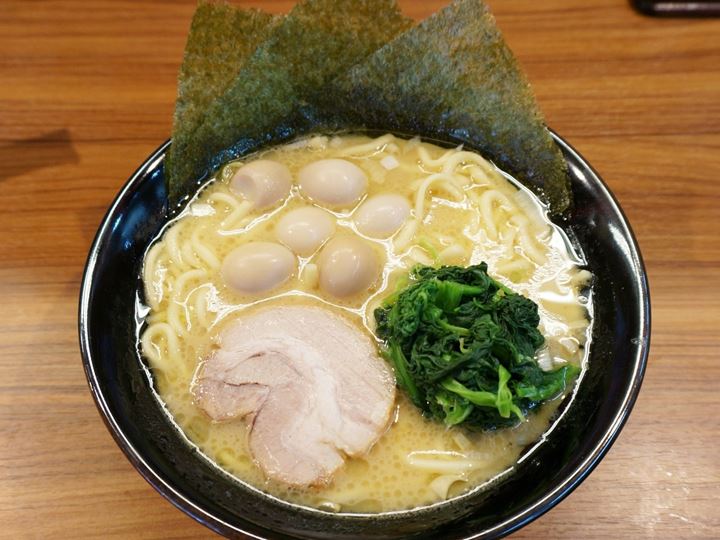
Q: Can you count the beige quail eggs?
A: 6